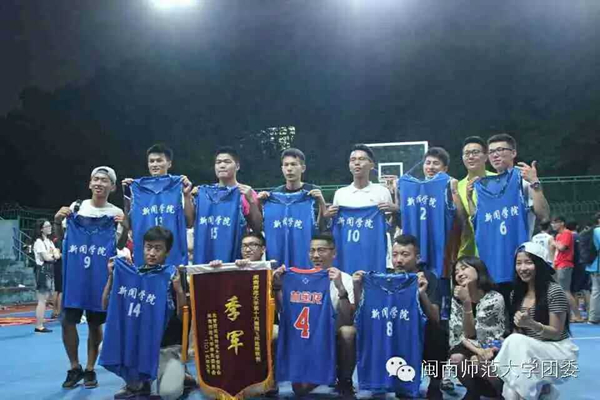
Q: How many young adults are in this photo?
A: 14